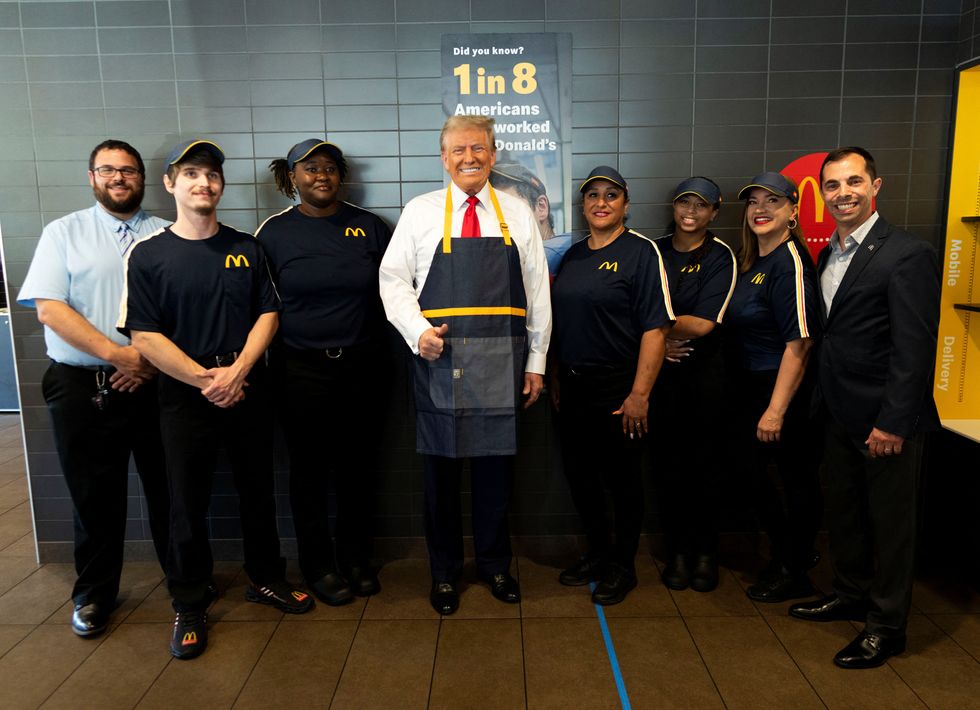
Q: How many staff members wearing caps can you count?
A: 5